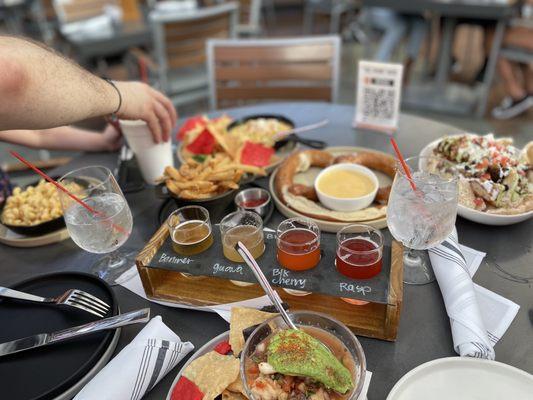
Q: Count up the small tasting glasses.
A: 4